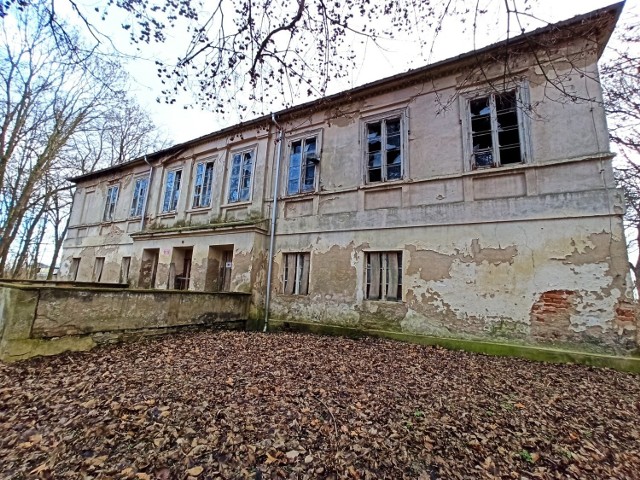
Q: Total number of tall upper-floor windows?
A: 8